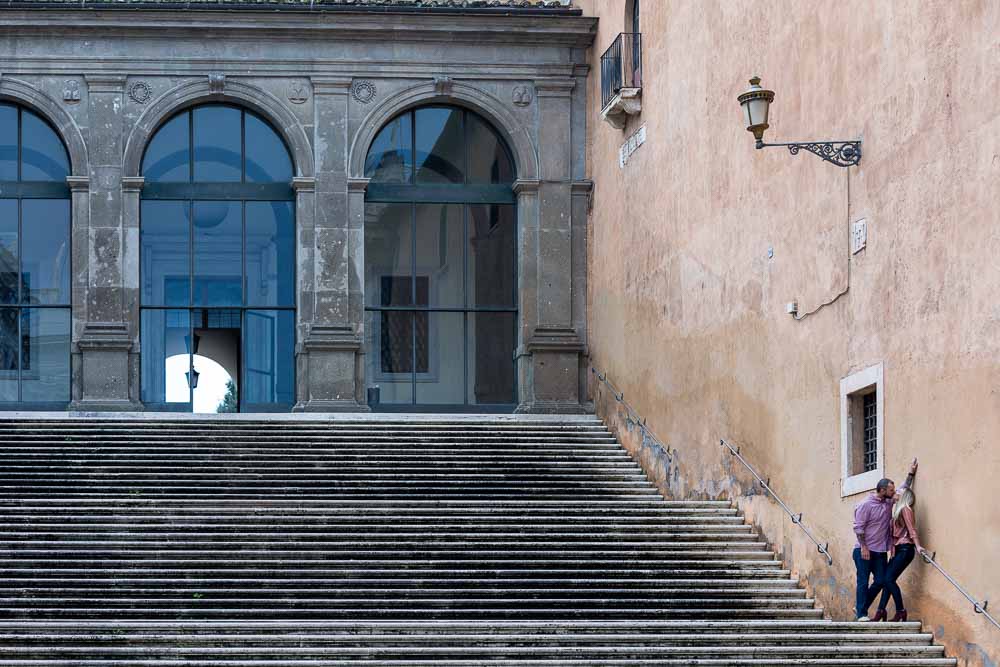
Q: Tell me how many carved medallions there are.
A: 5